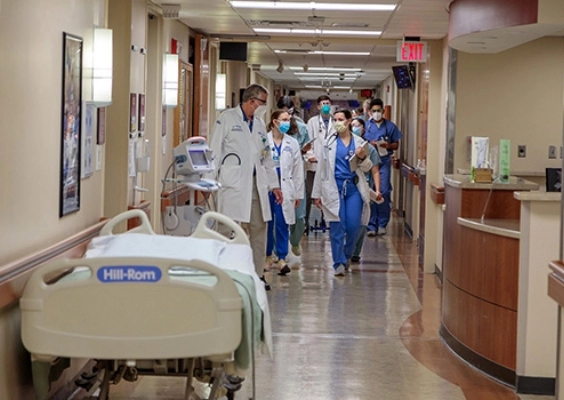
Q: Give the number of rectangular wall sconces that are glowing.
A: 3